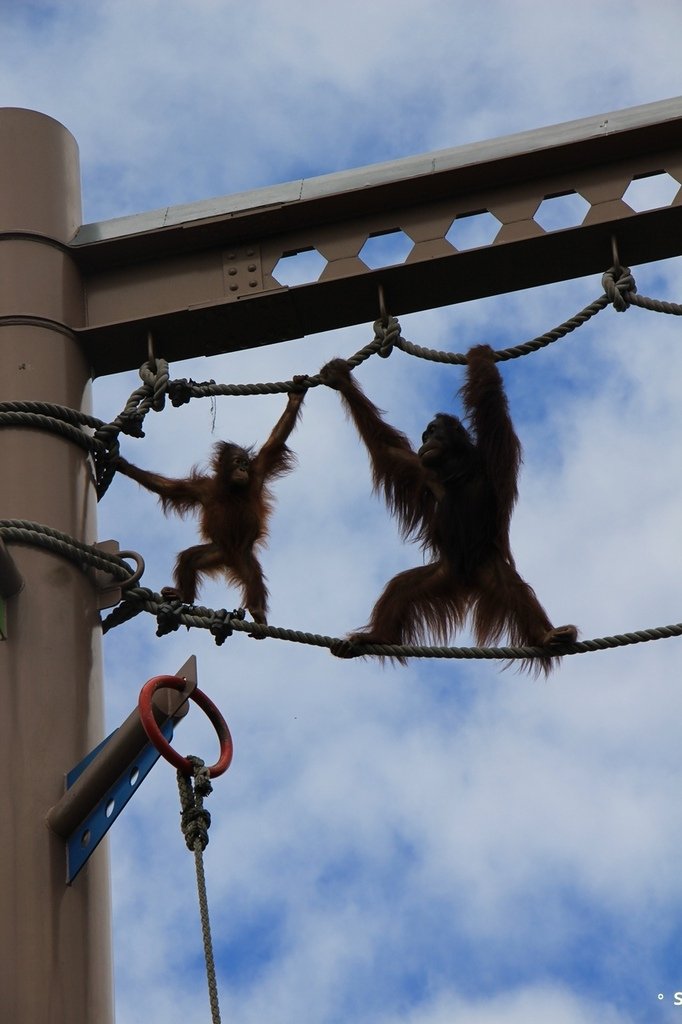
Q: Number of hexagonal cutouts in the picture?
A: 5